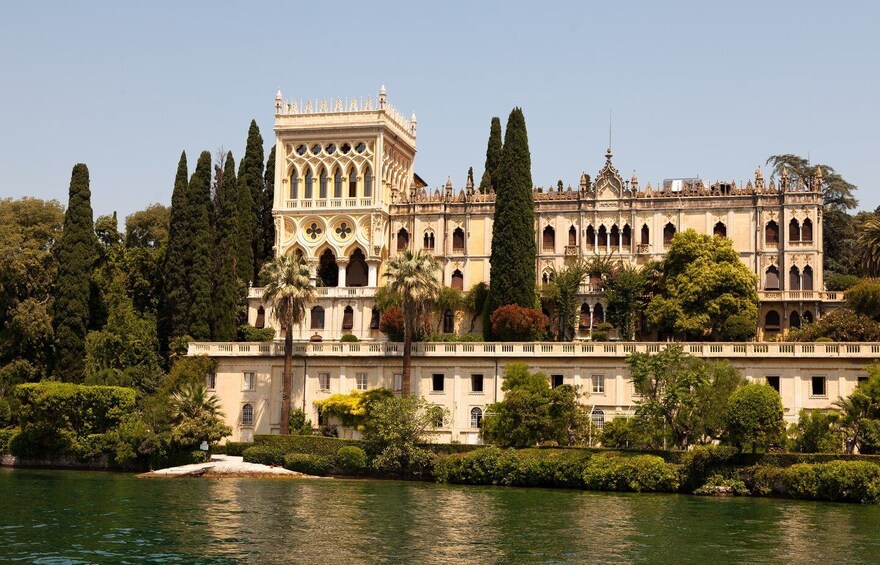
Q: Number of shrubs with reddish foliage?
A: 2